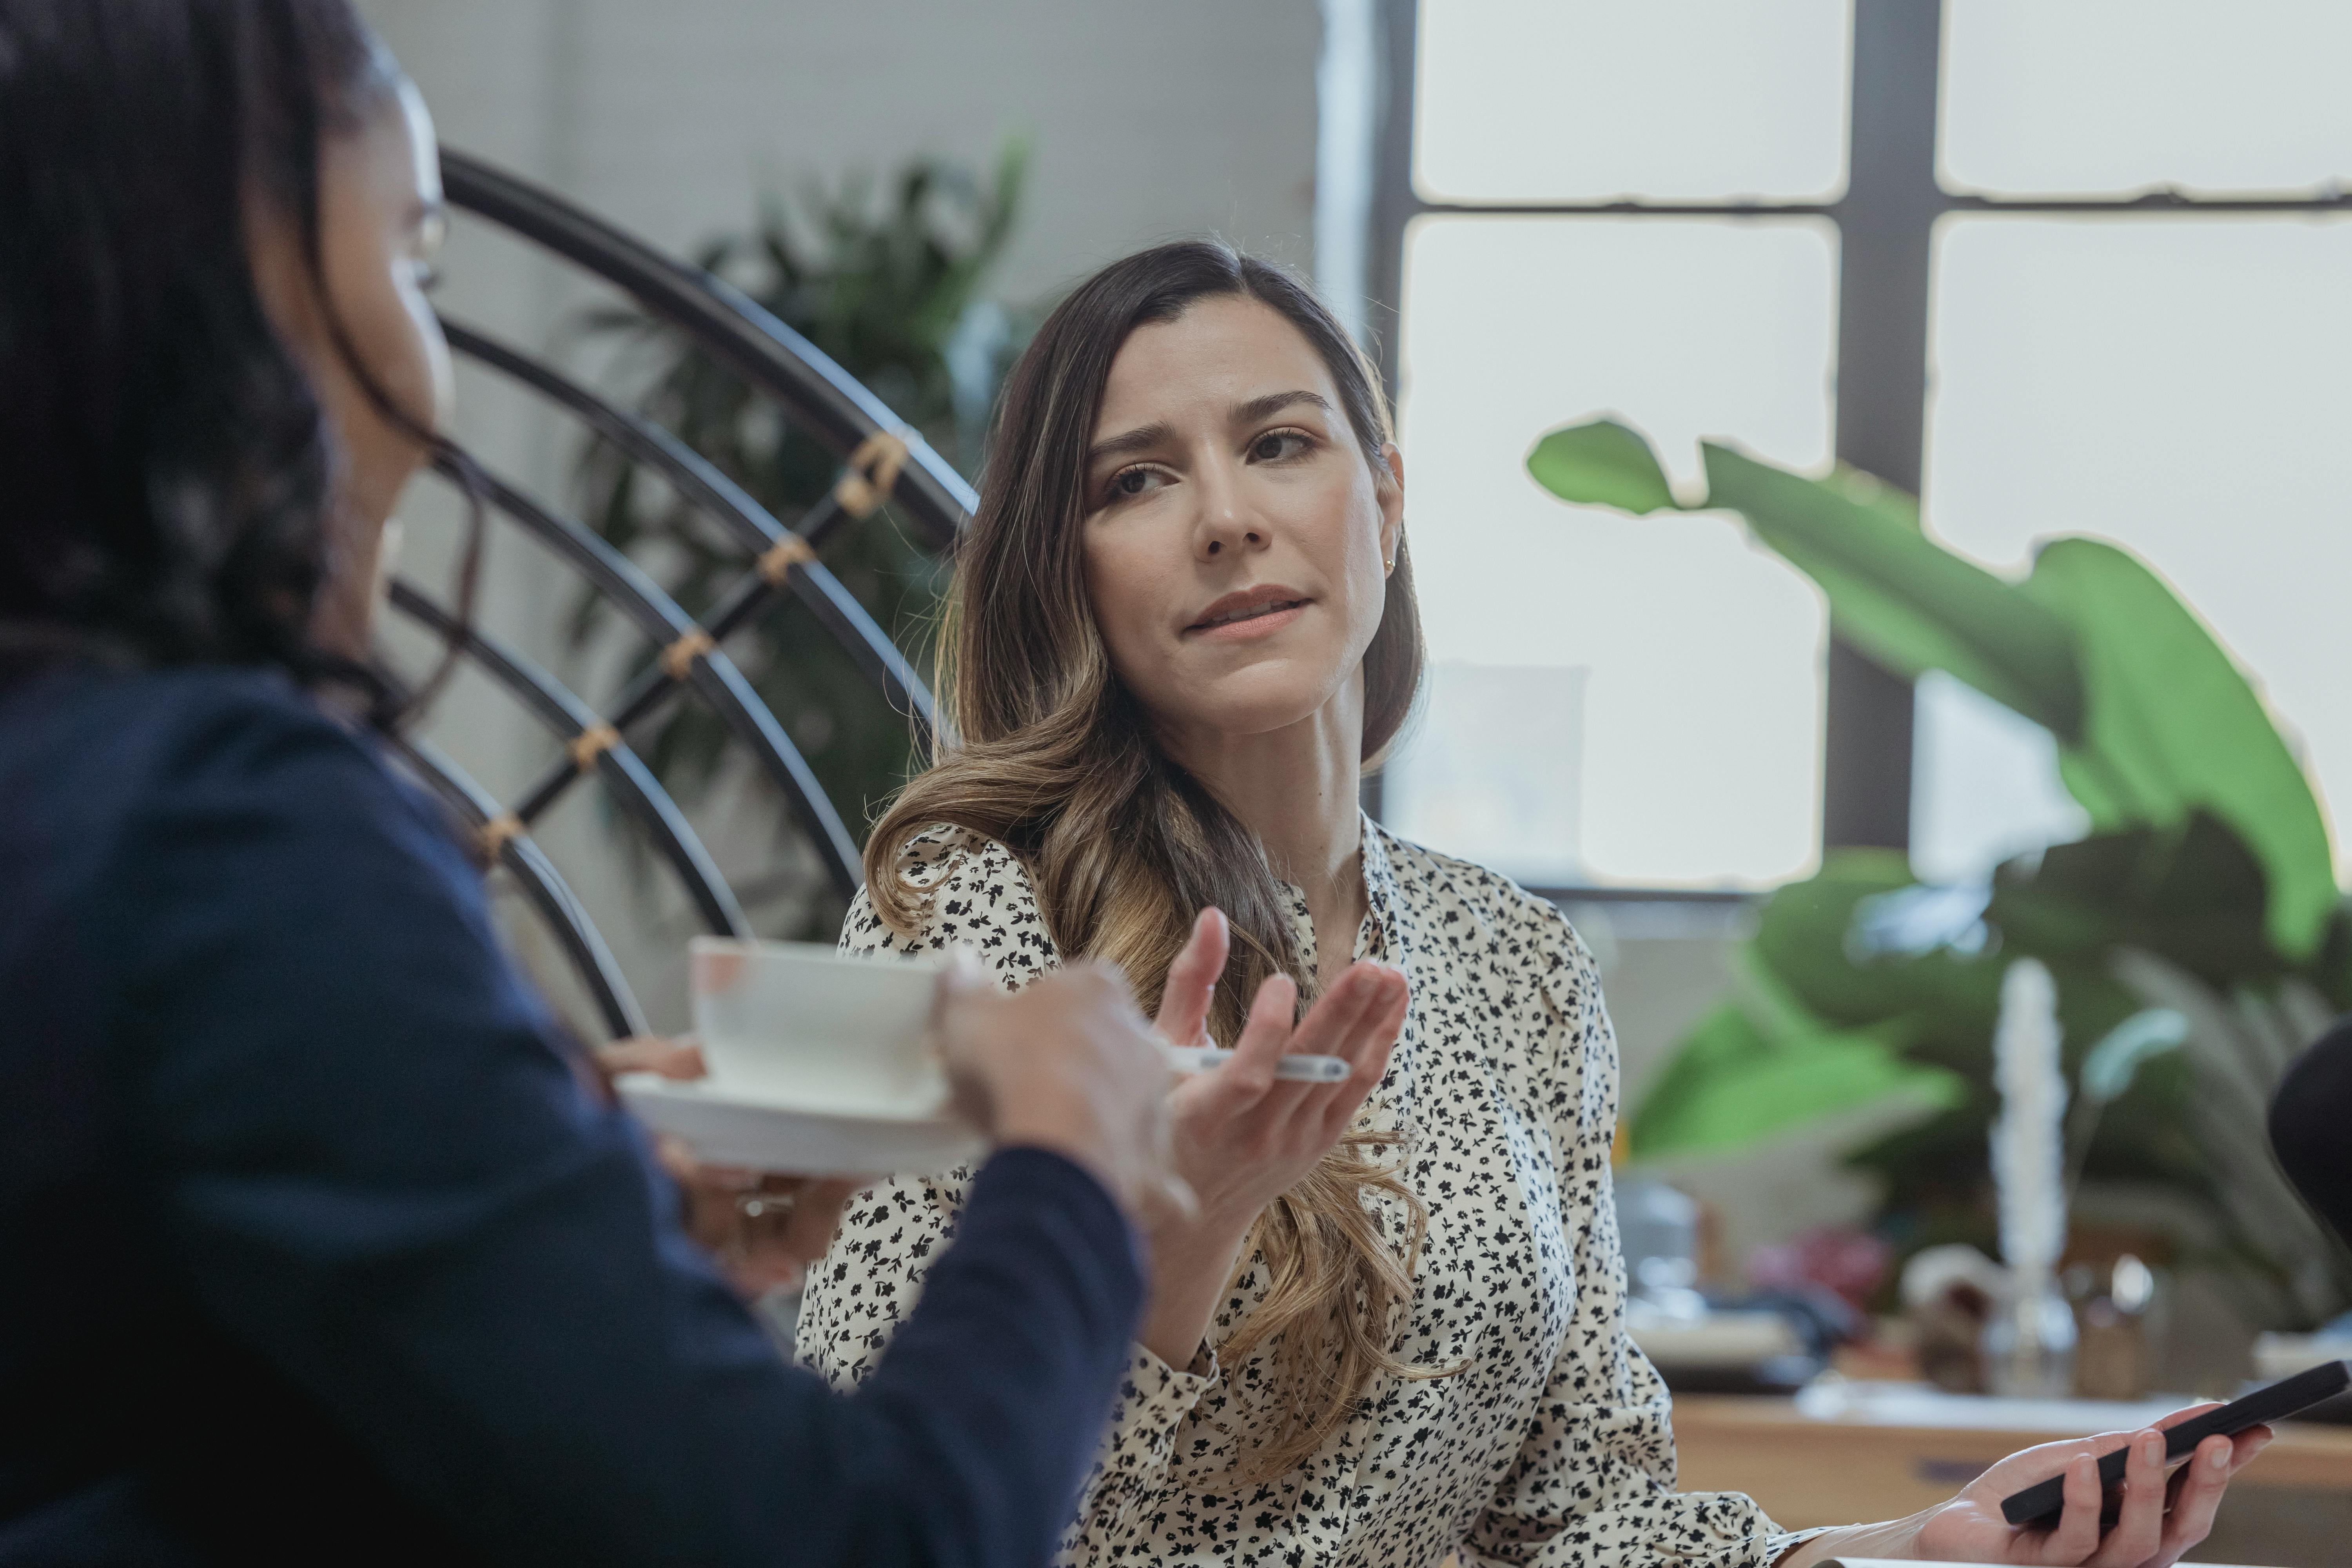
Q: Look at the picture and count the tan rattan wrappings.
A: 5